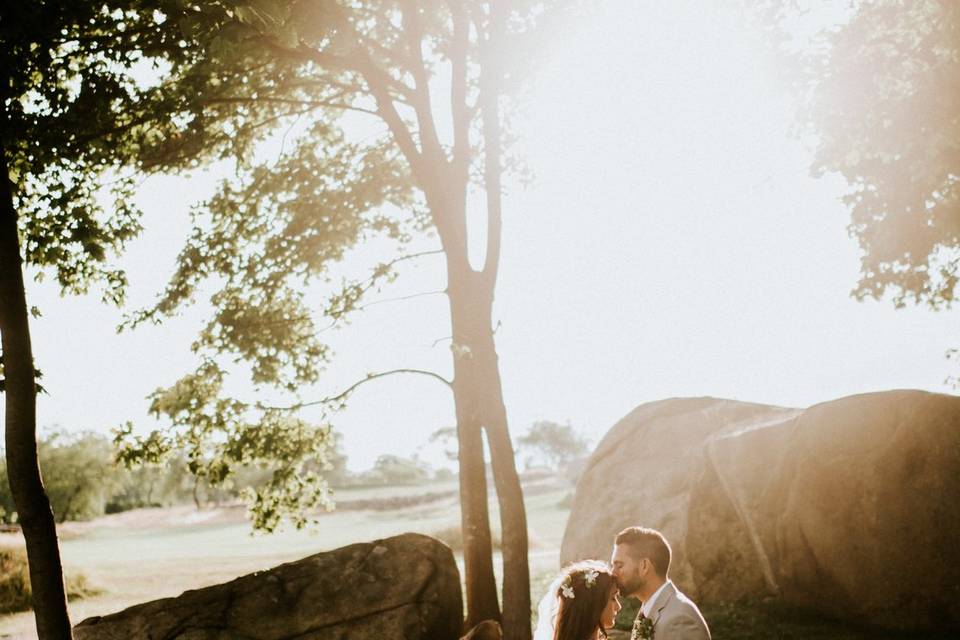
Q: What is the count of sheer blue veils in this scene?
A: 0